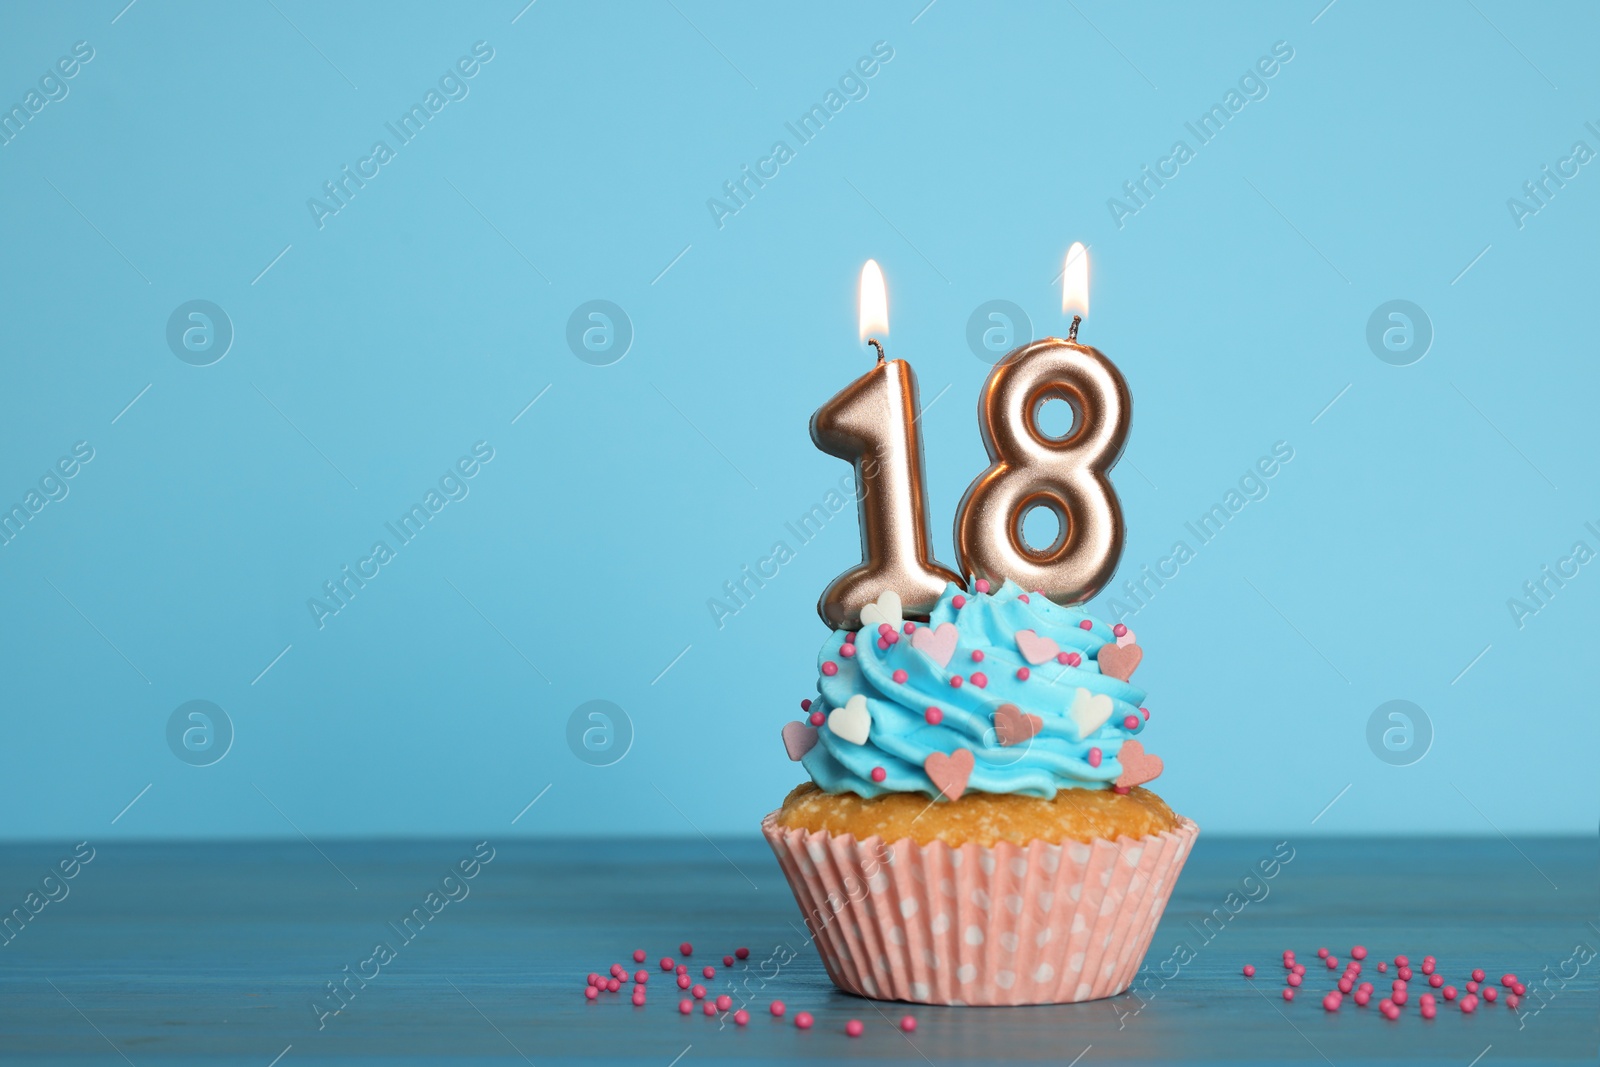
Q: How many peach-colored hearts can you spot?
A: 4